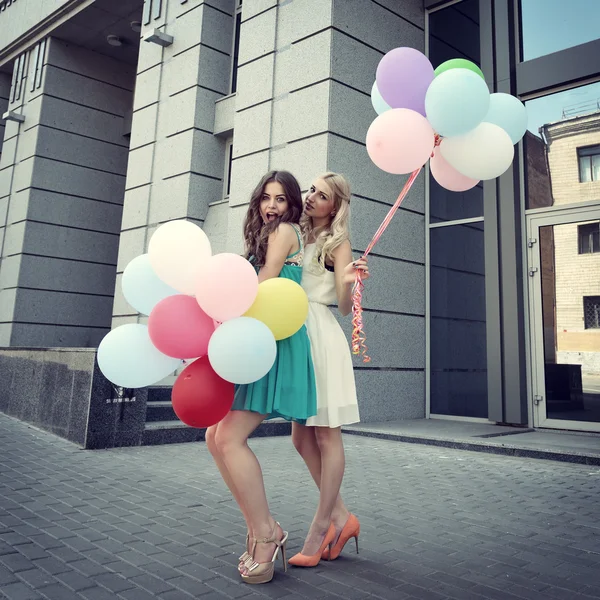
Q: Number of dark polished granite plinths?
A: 1